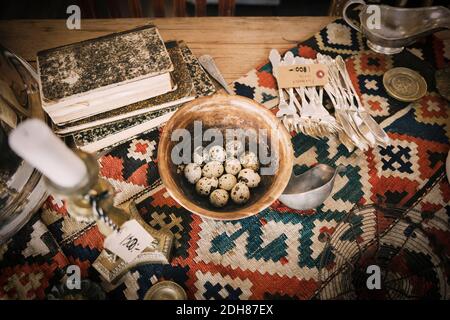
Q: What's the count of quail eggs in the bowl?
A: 13